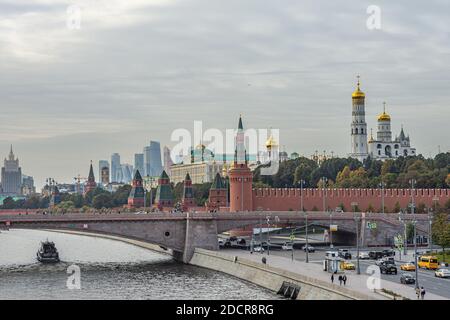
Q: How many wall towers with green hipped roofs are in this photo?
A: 6